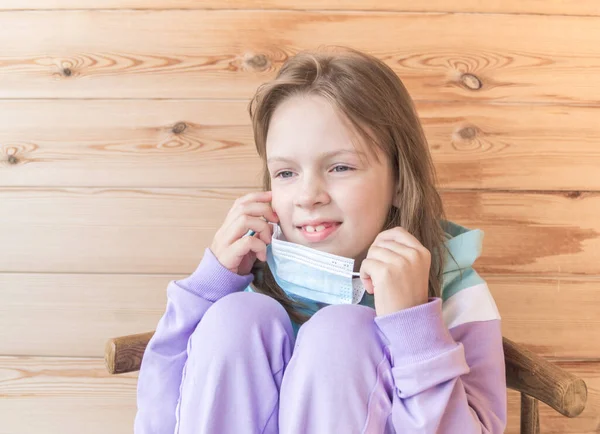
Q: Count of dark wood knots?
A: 6